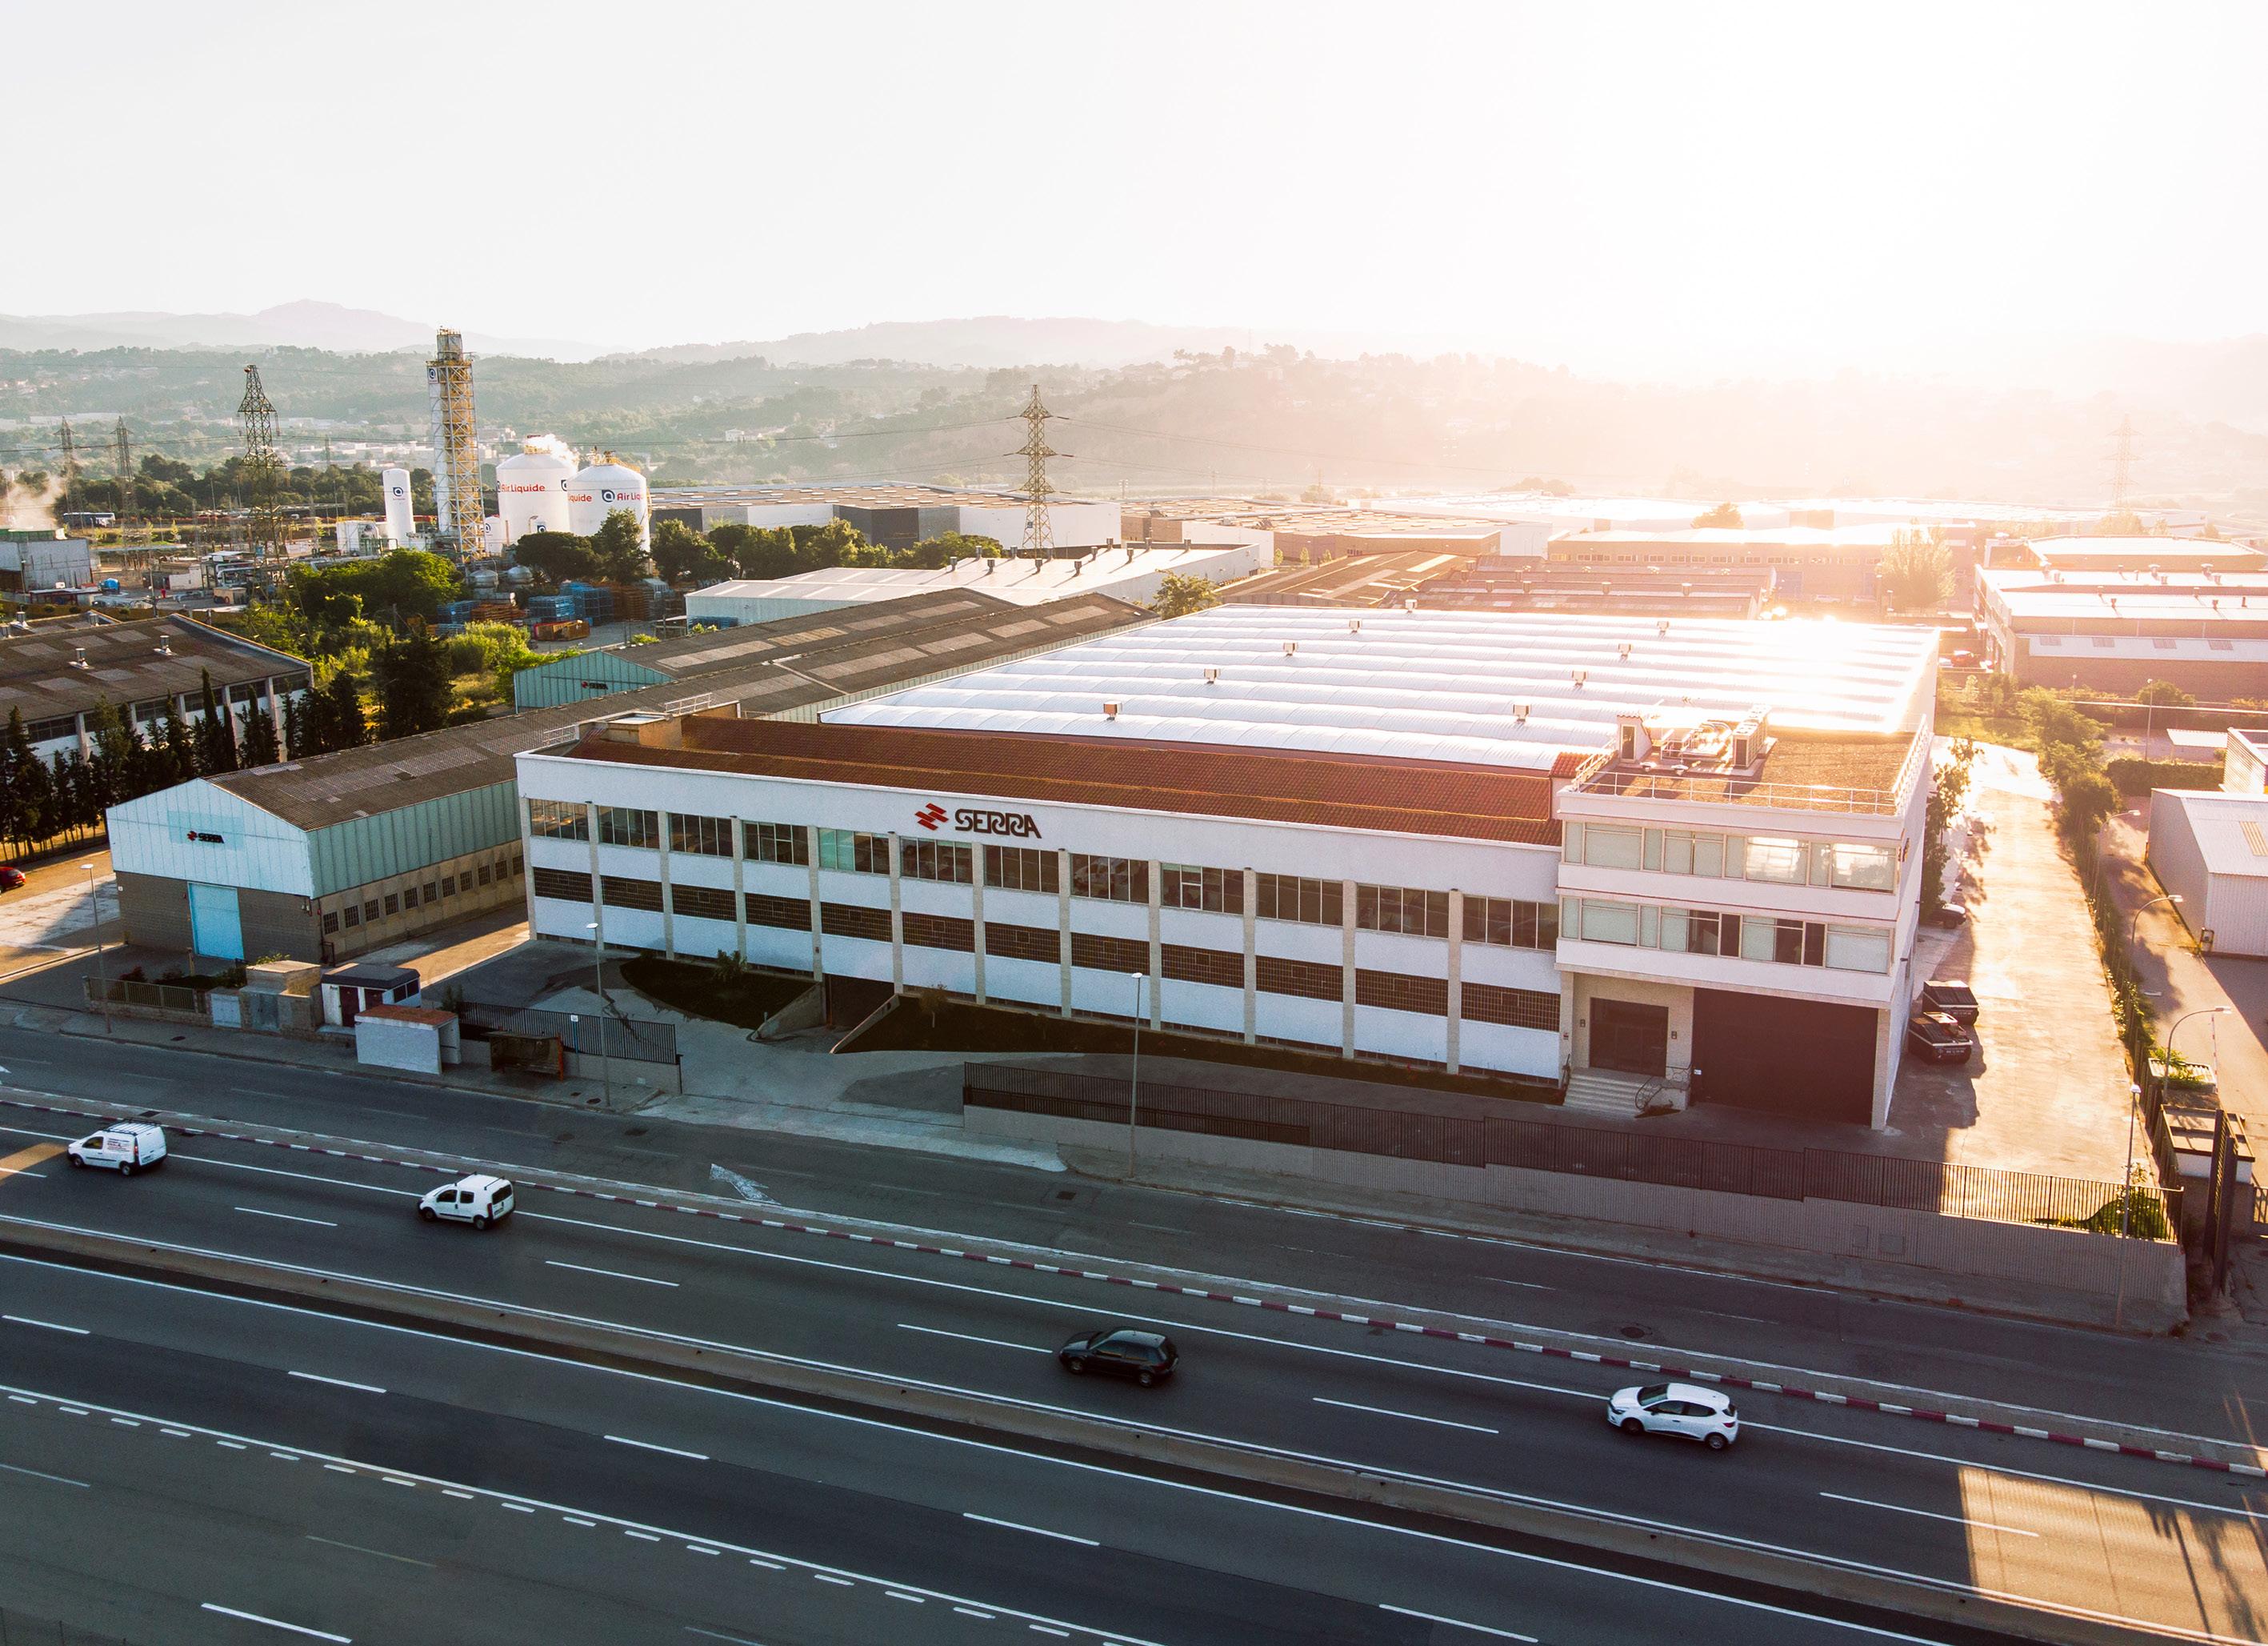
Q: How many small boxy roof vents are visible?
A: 9